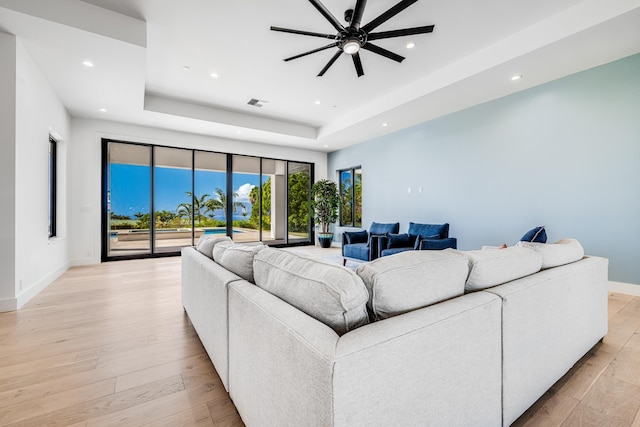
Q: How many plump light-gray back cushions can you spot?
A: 6